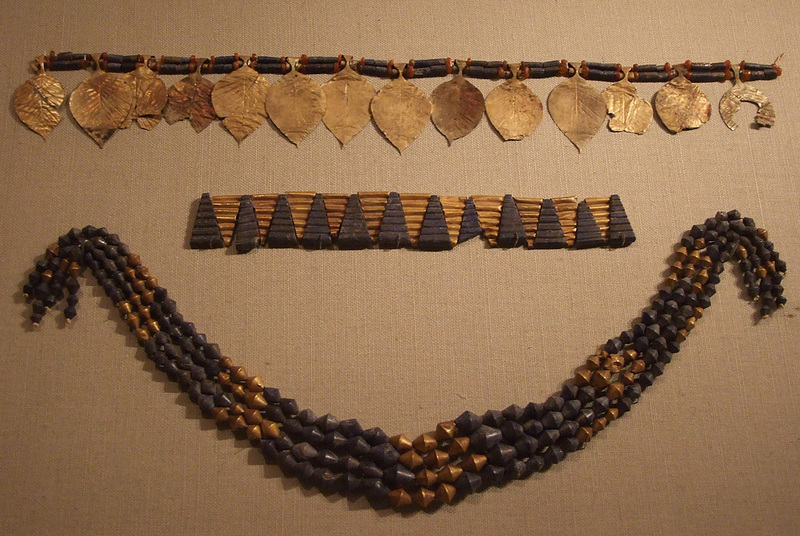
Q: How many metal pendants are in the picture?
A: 14